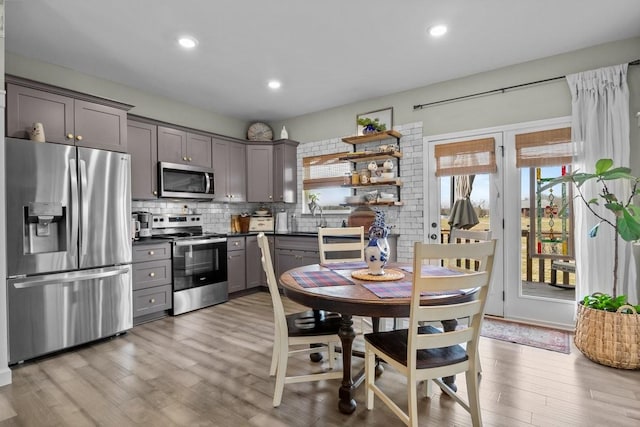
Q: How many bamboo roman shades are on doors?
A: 2